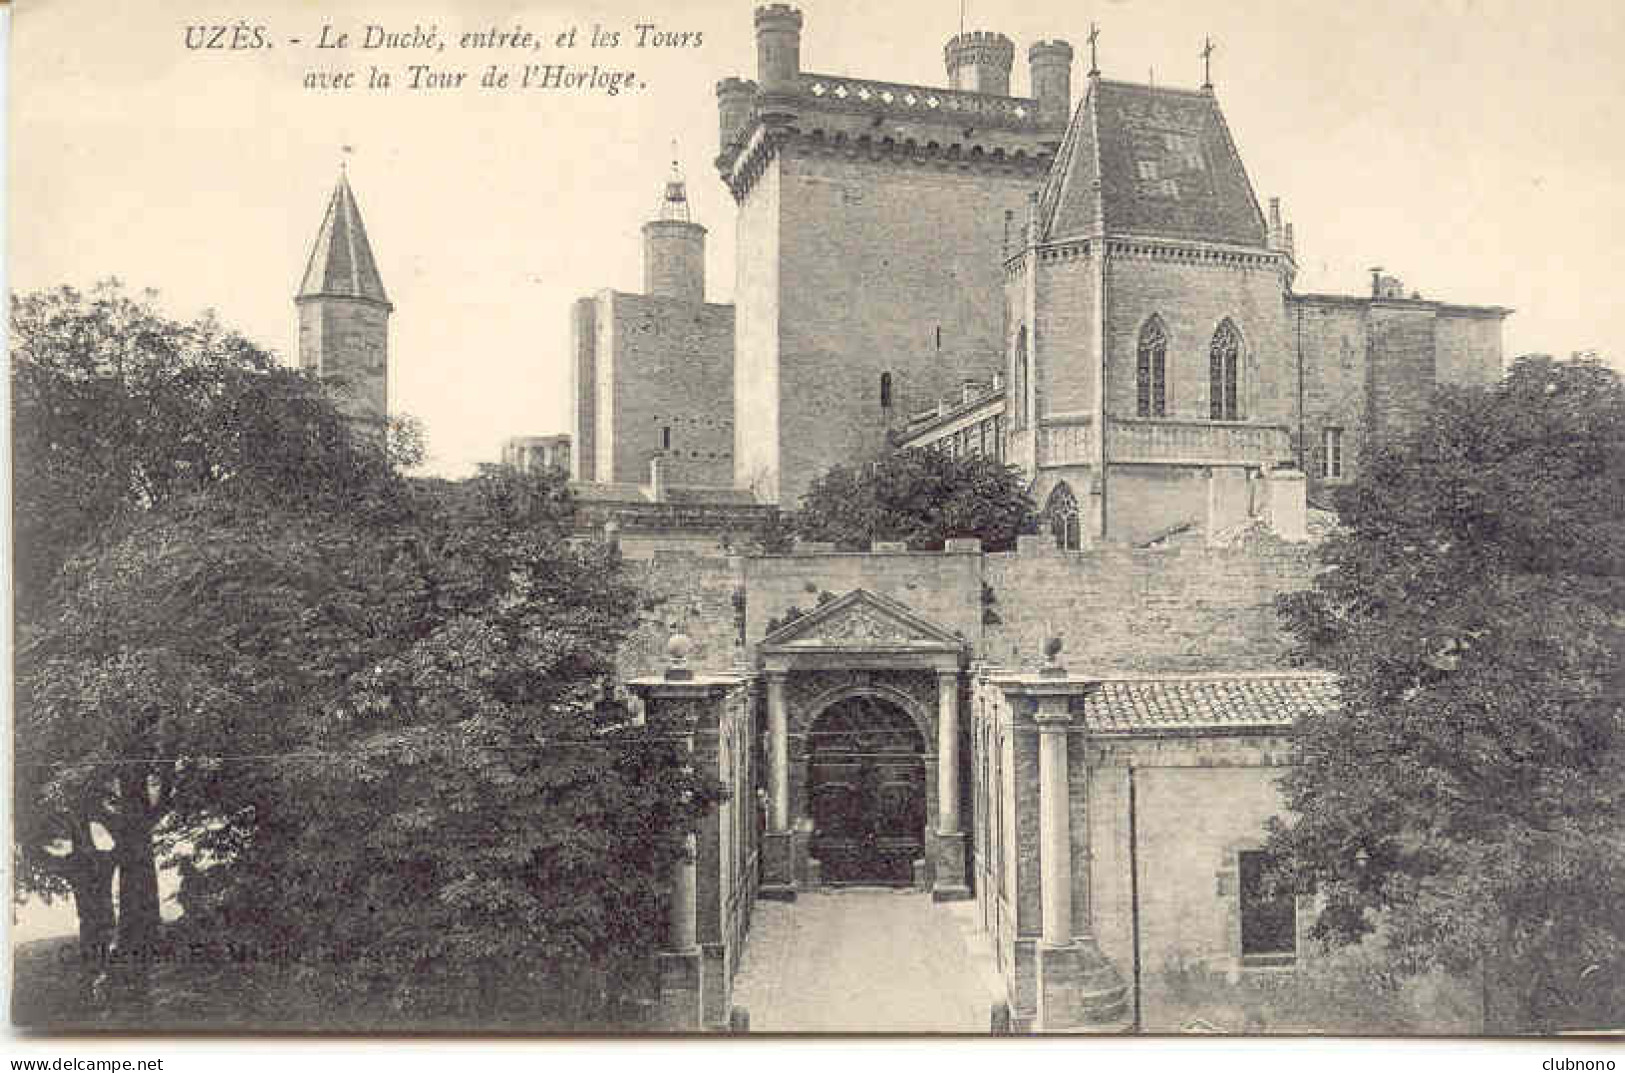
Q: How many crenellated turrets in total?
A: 4